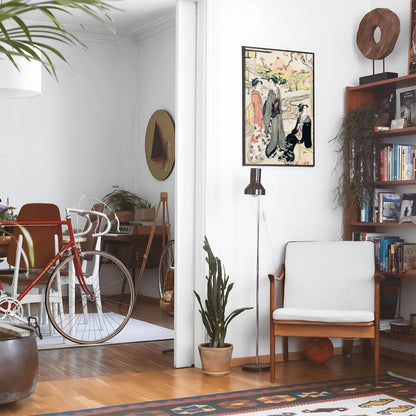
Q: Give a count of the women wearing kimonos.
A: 3